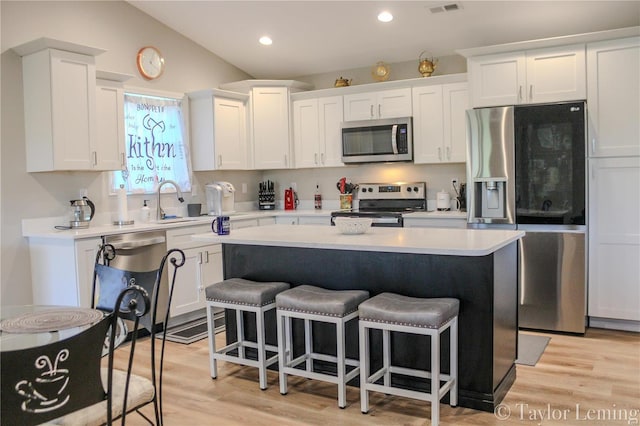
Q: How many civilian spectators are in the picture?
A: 0